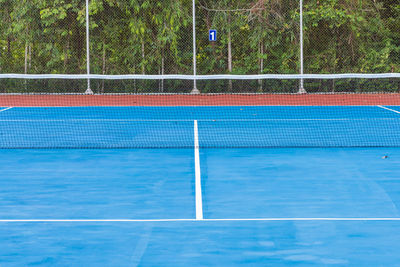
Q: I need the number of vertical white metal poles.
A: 3